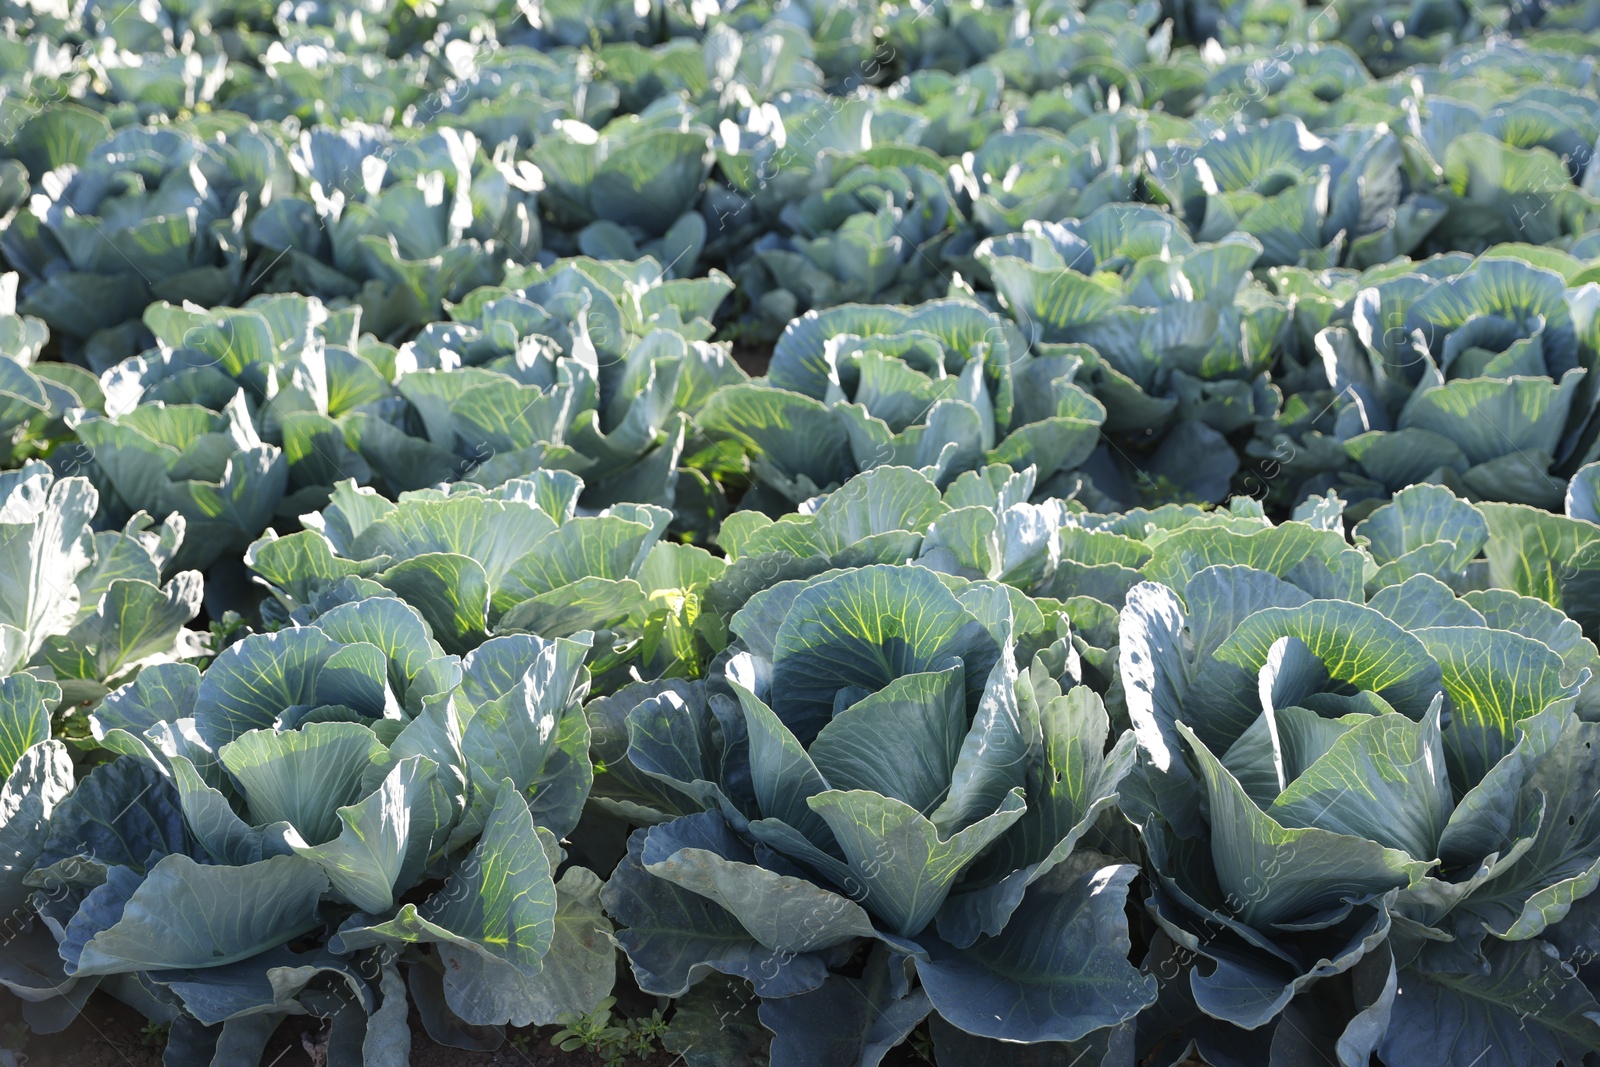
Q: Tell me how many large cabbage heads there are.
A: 3